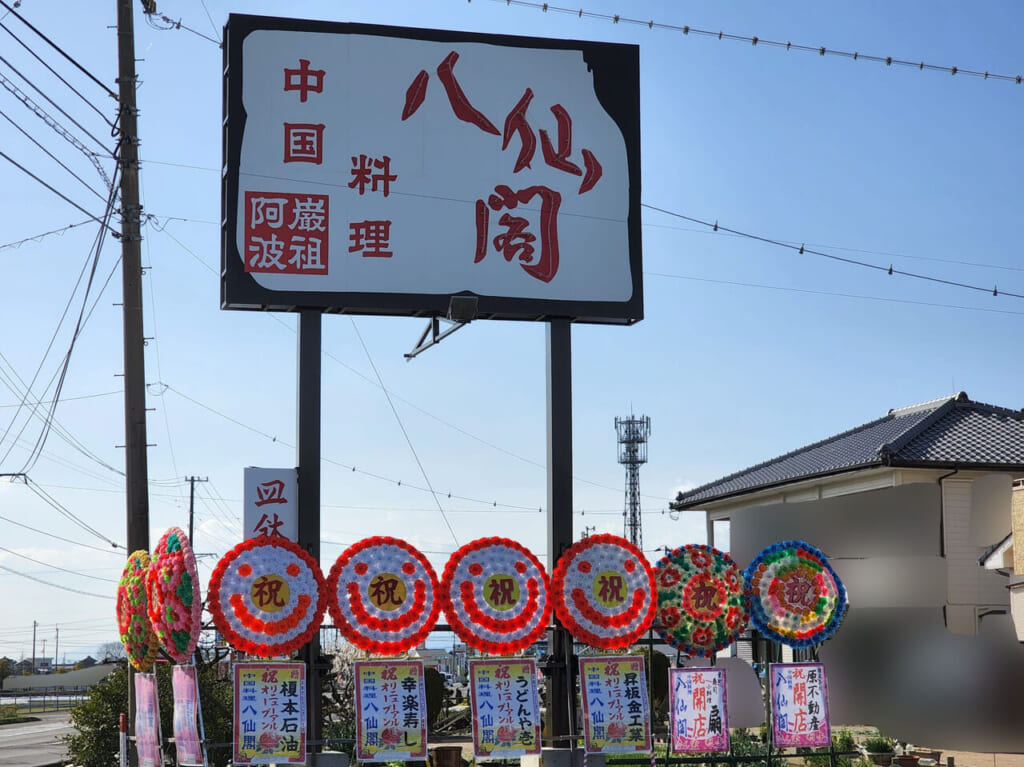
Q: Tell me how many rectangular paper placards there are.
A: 8